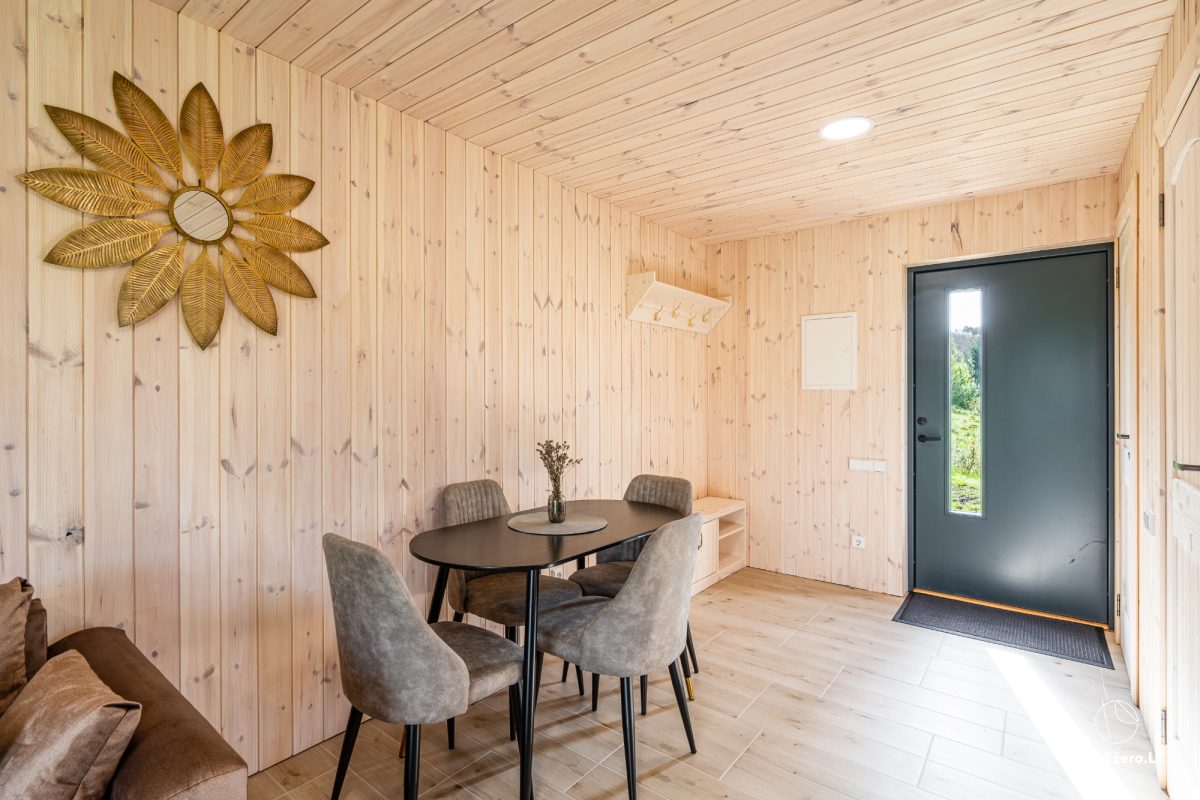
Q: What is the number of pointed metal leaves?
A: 12